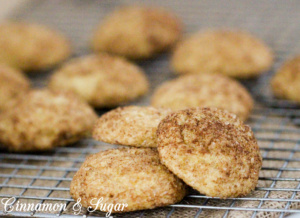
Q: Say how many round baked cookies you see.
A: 11